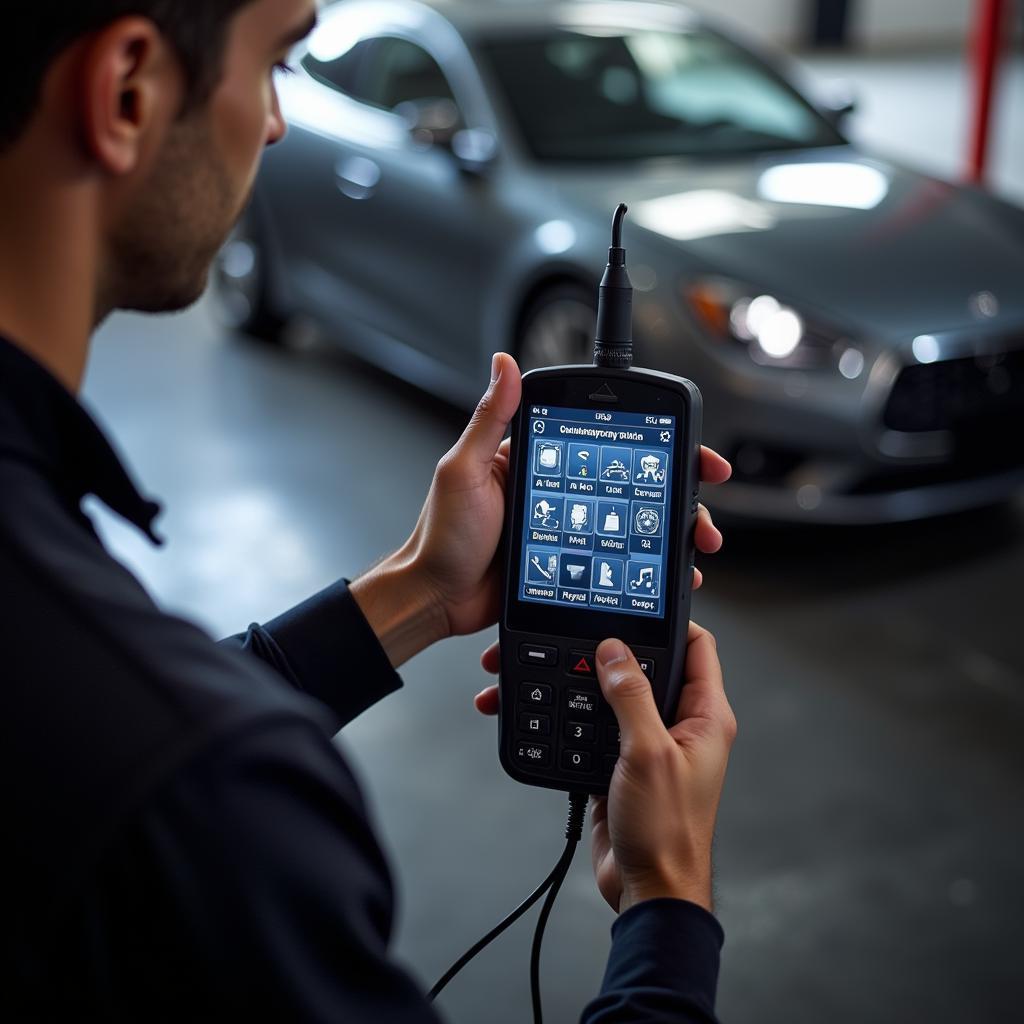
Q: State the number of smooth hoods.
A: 1